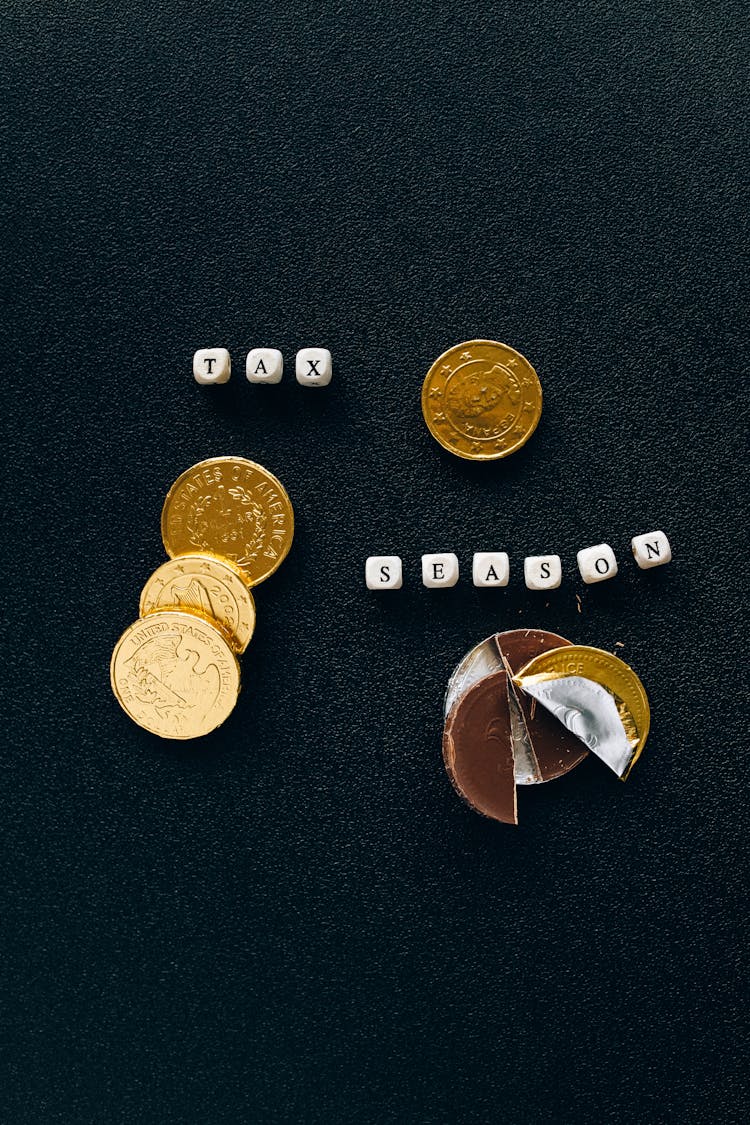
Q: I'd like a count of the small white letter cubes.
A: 9